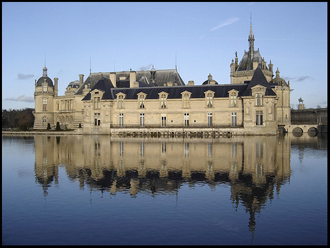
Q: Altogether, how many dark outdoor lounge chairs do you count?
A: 0